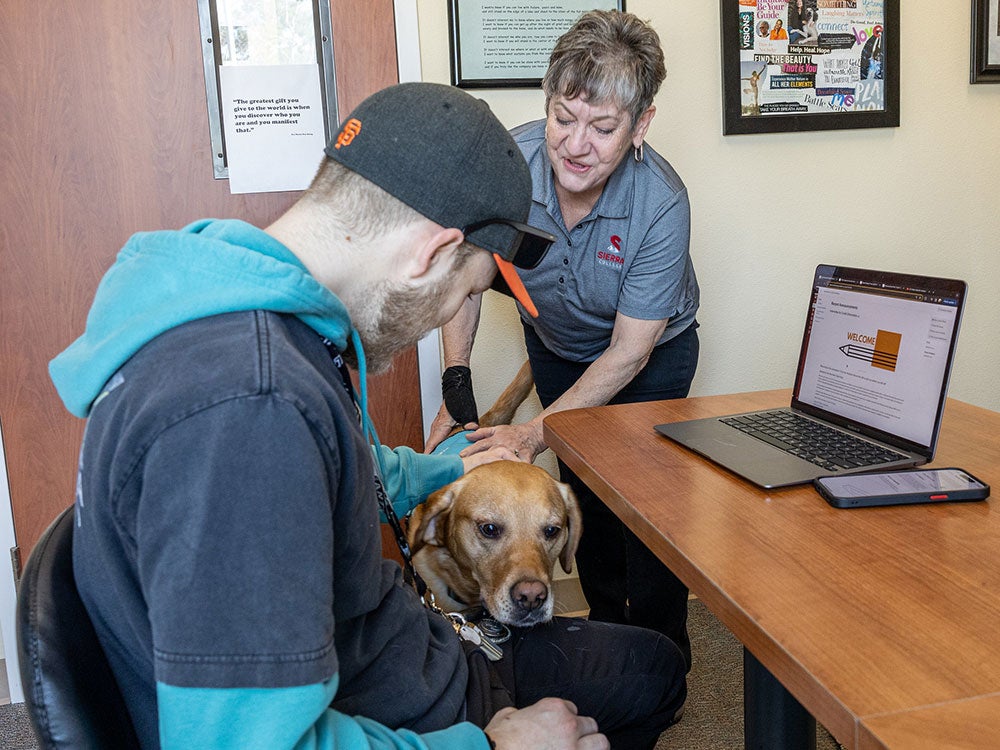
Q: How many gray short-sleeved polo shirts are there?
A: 1